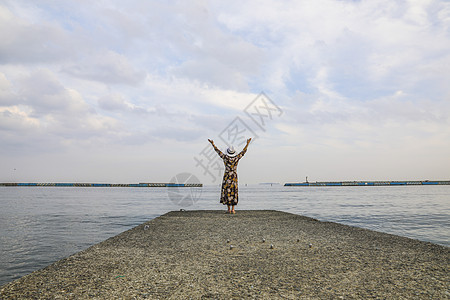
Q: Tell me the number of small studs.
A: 6